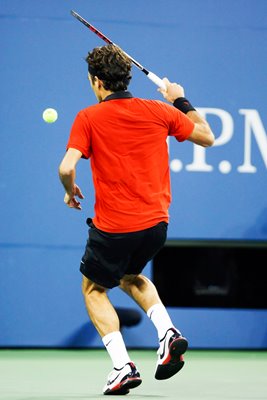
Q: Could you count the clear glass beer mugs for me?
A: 0